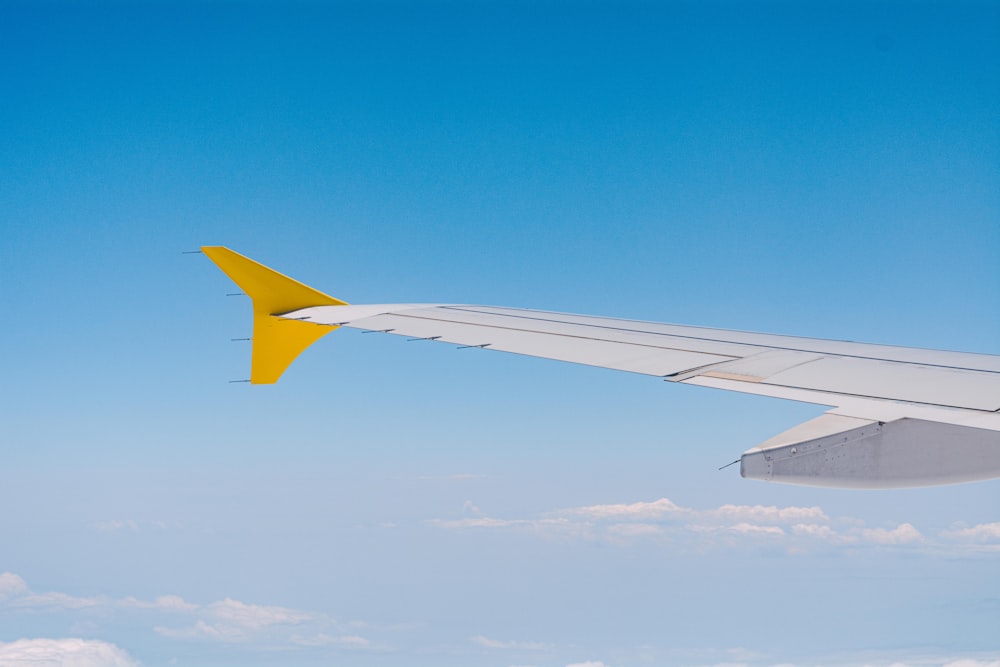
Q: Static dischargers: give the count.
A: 10